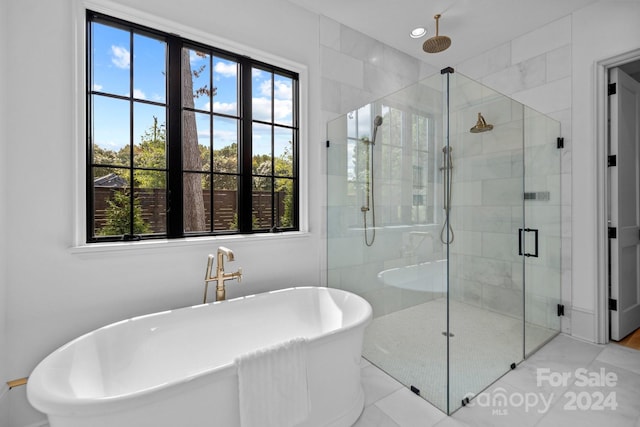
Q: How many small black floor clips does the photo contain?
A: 3